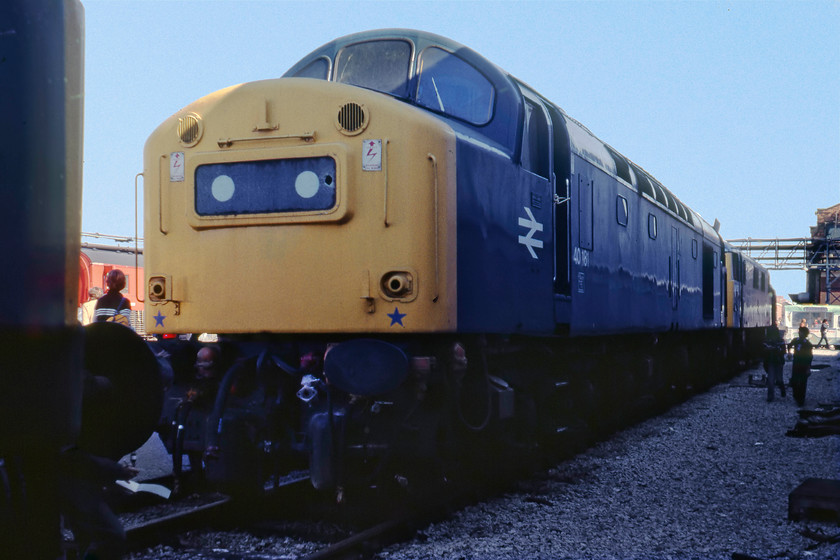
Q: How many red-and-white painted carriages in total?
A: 1